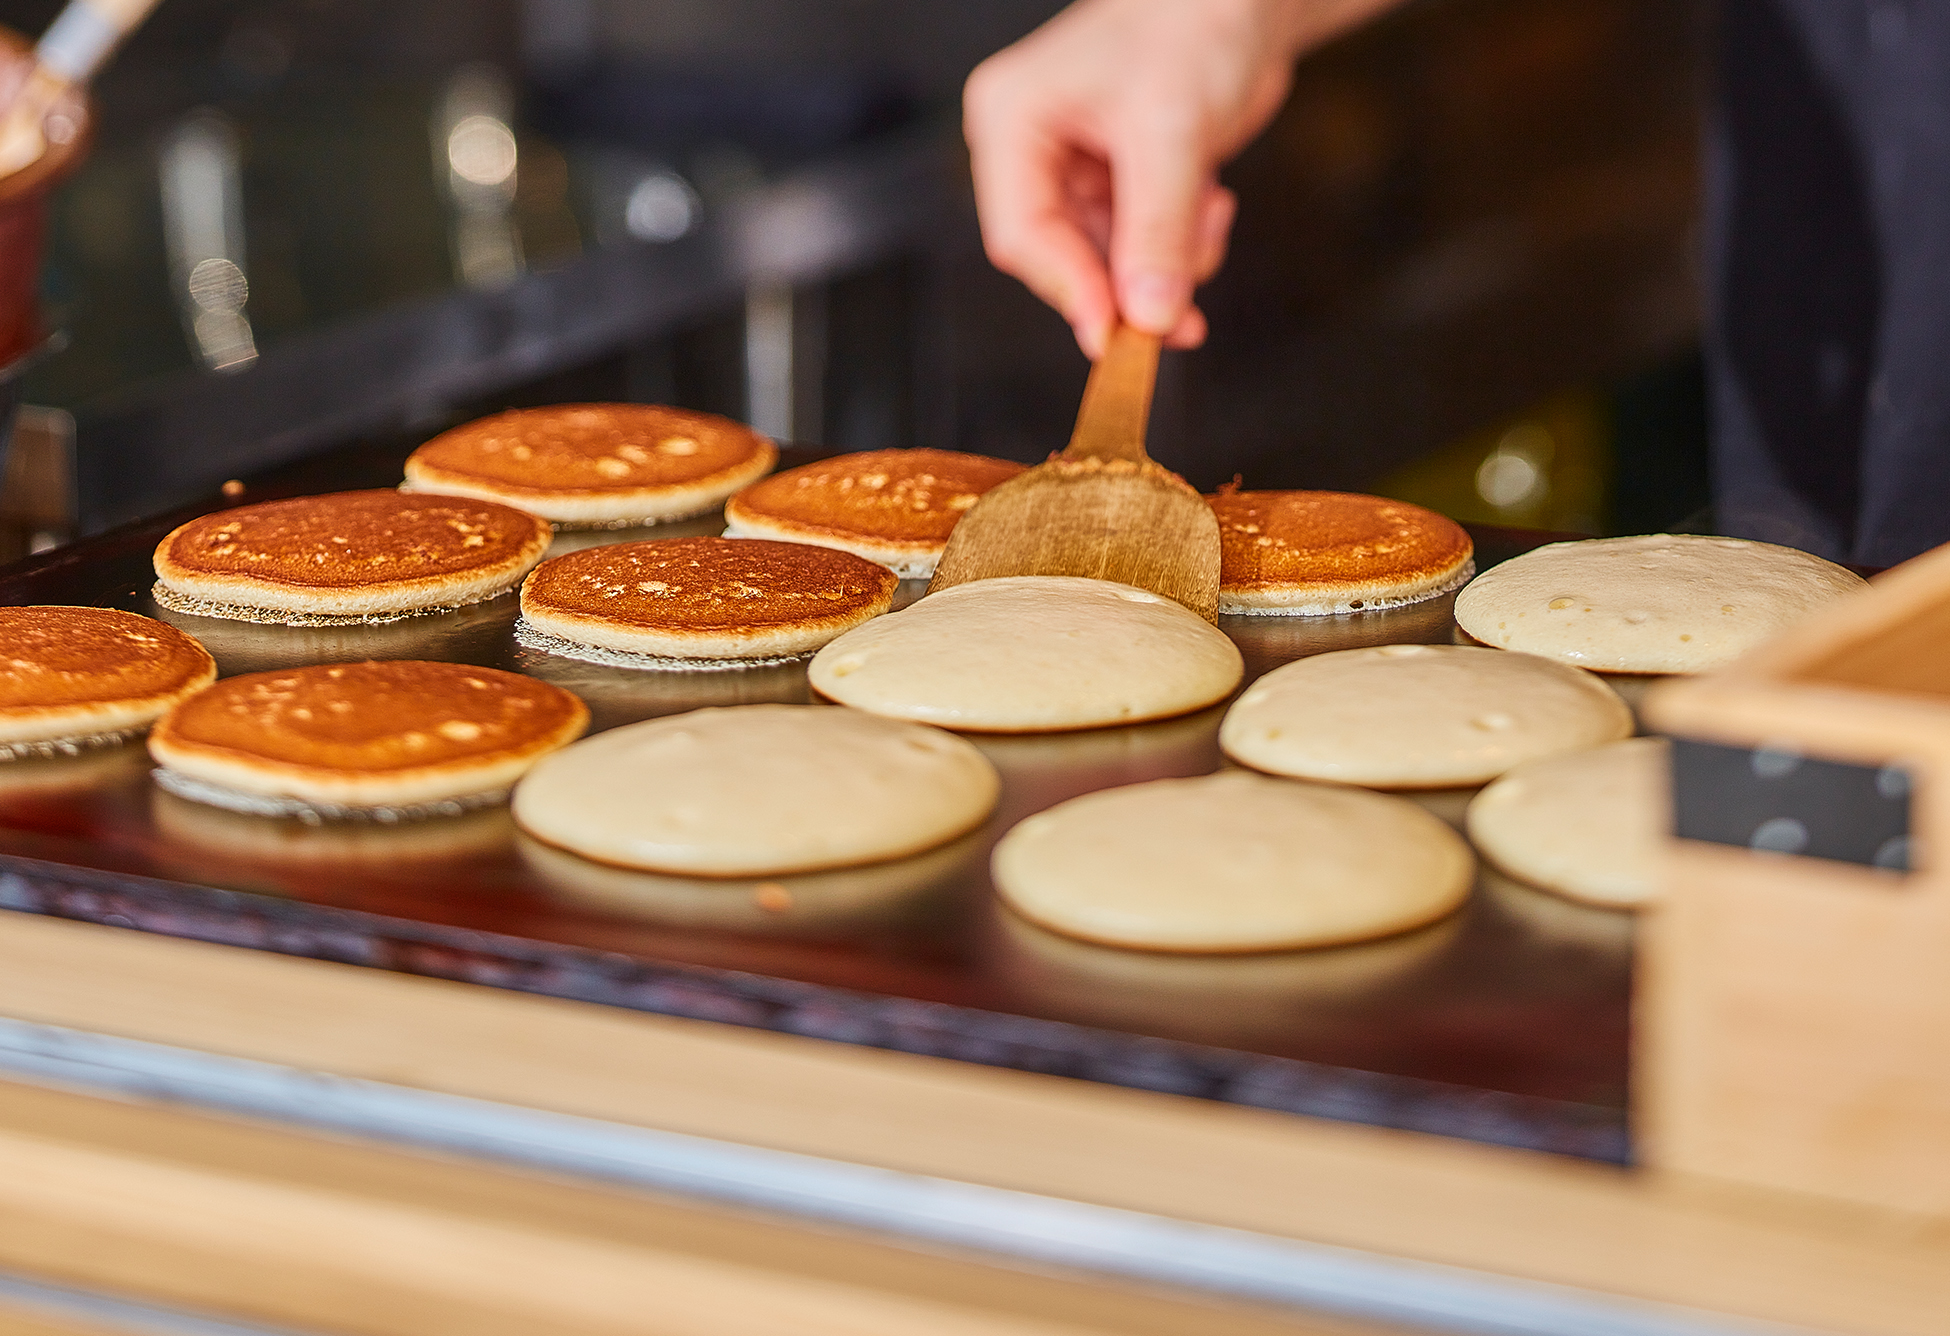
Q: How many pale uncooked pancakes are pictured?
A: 6